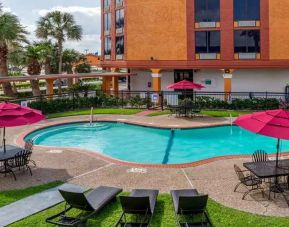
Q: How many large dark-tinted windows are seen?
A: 4